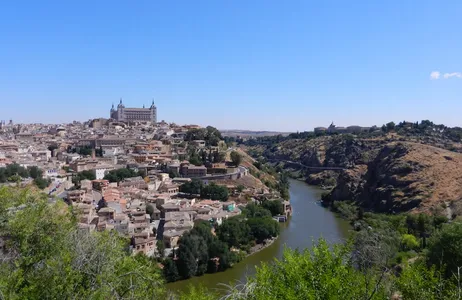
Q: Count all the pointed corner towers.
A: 4